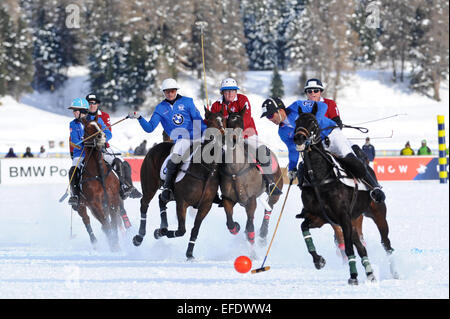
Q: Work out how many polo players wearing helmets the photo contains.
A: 6